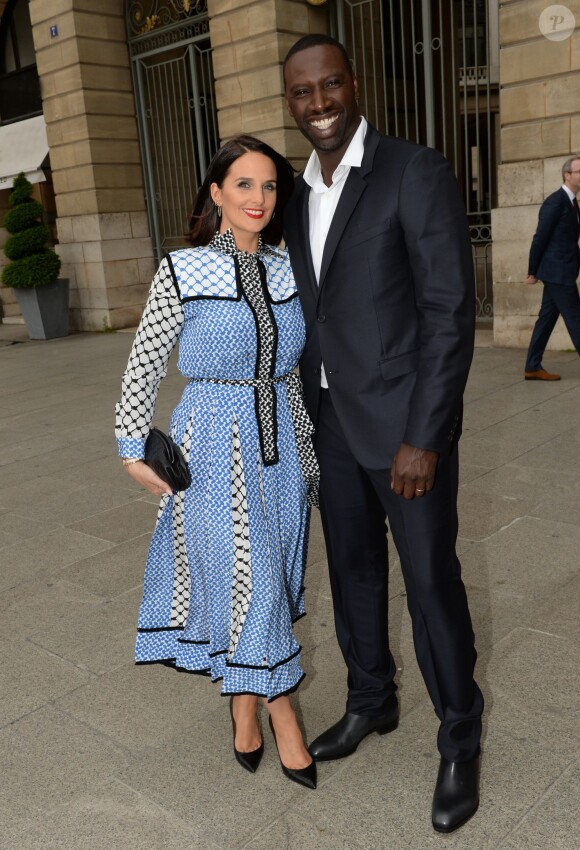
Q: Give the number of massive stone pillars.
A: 3